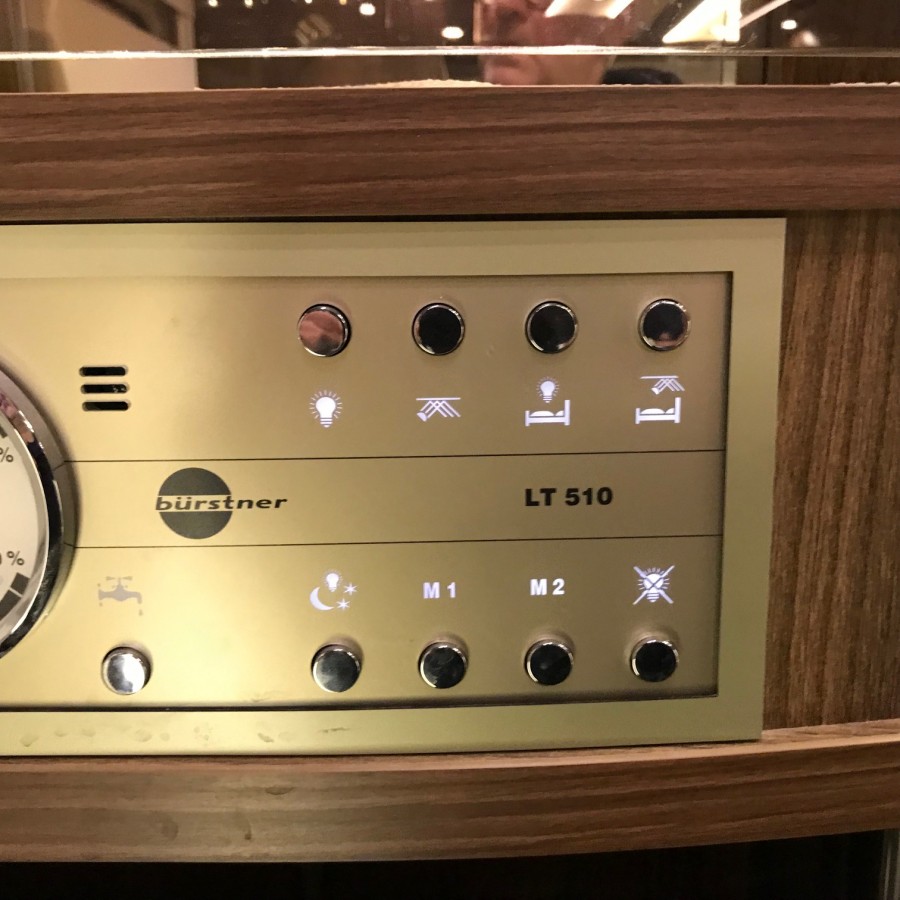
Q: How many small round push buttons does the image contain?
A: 9